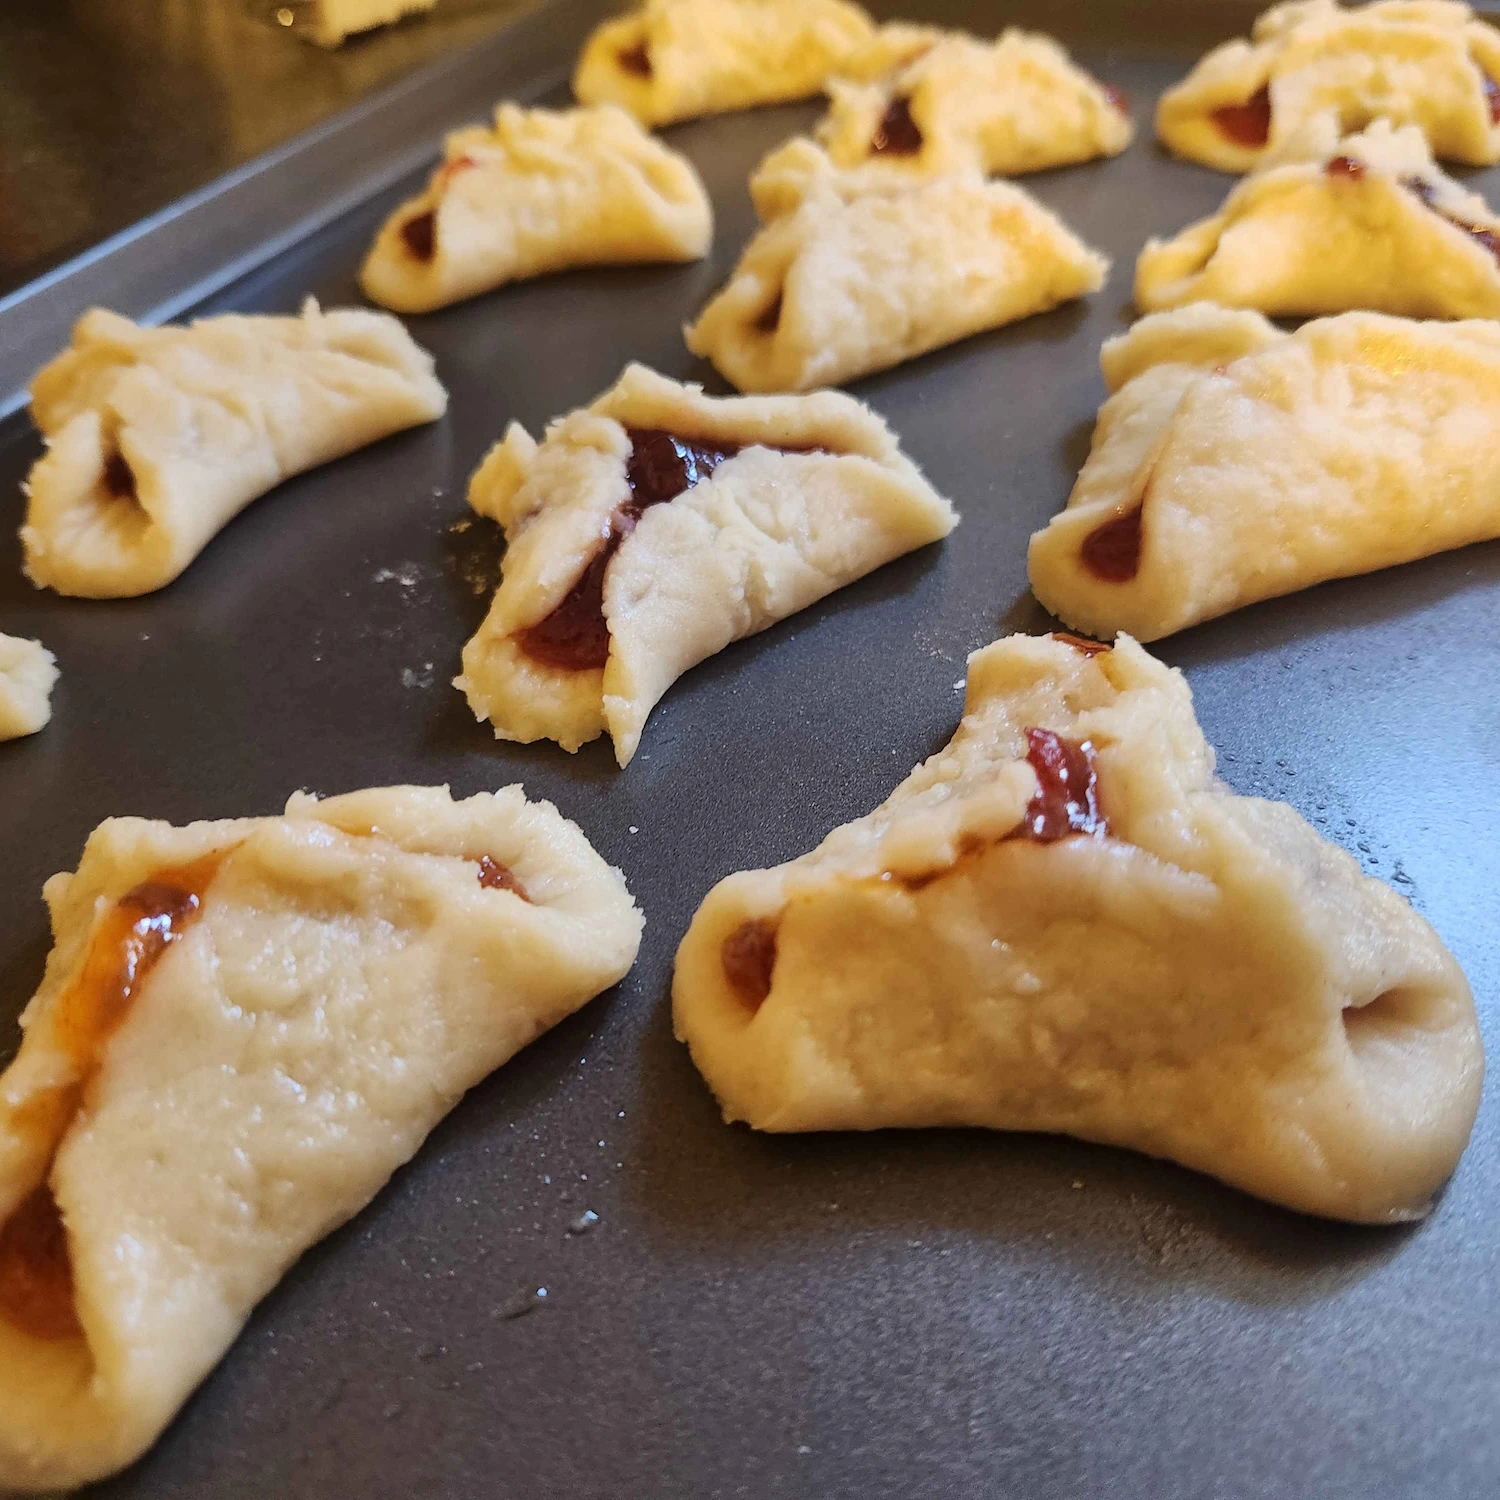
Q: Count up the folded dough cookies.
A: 12